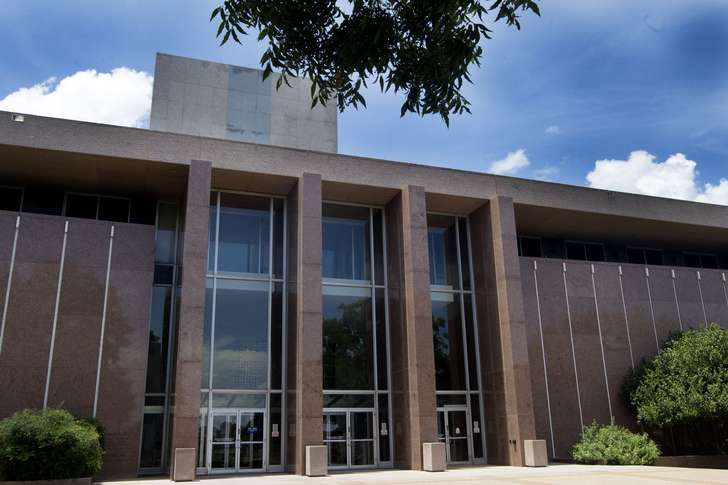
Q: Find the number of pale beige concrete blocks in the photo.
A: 4